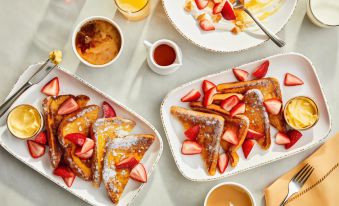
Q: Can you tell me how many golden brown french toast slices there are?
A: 8